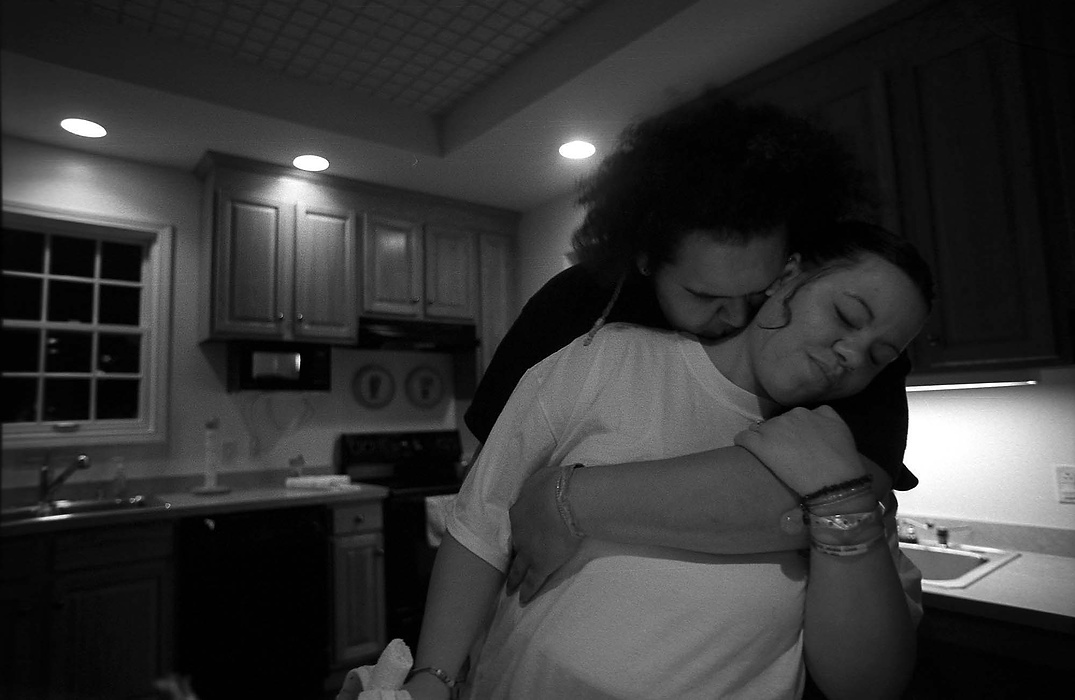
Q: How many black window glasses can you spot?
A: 12